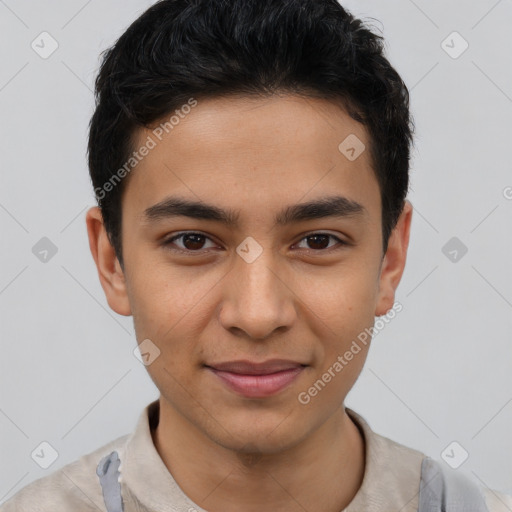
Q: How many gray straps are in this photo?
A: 2